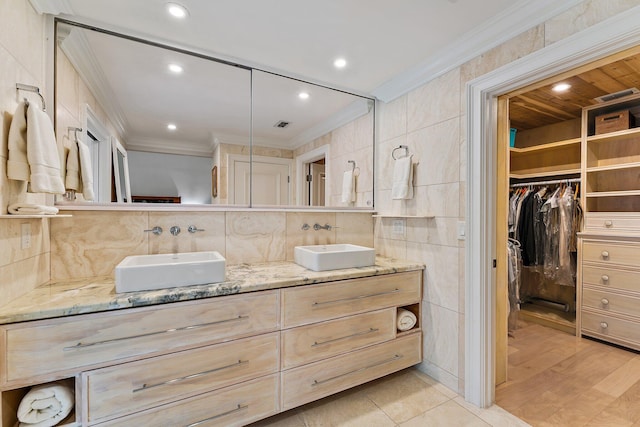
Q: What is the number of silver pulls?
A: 6